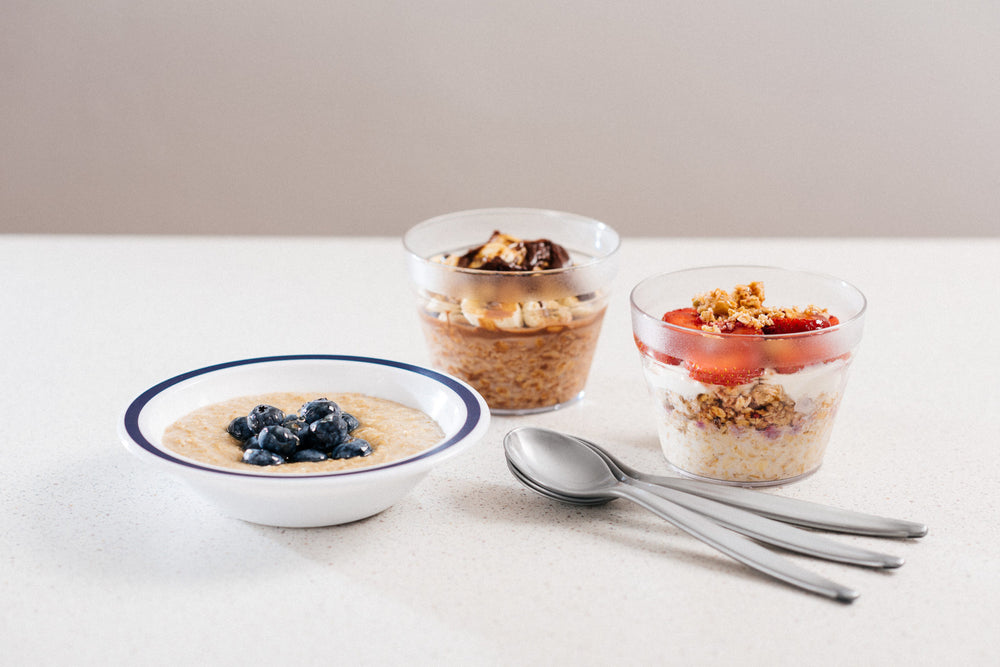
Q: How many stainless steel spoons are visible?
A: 3